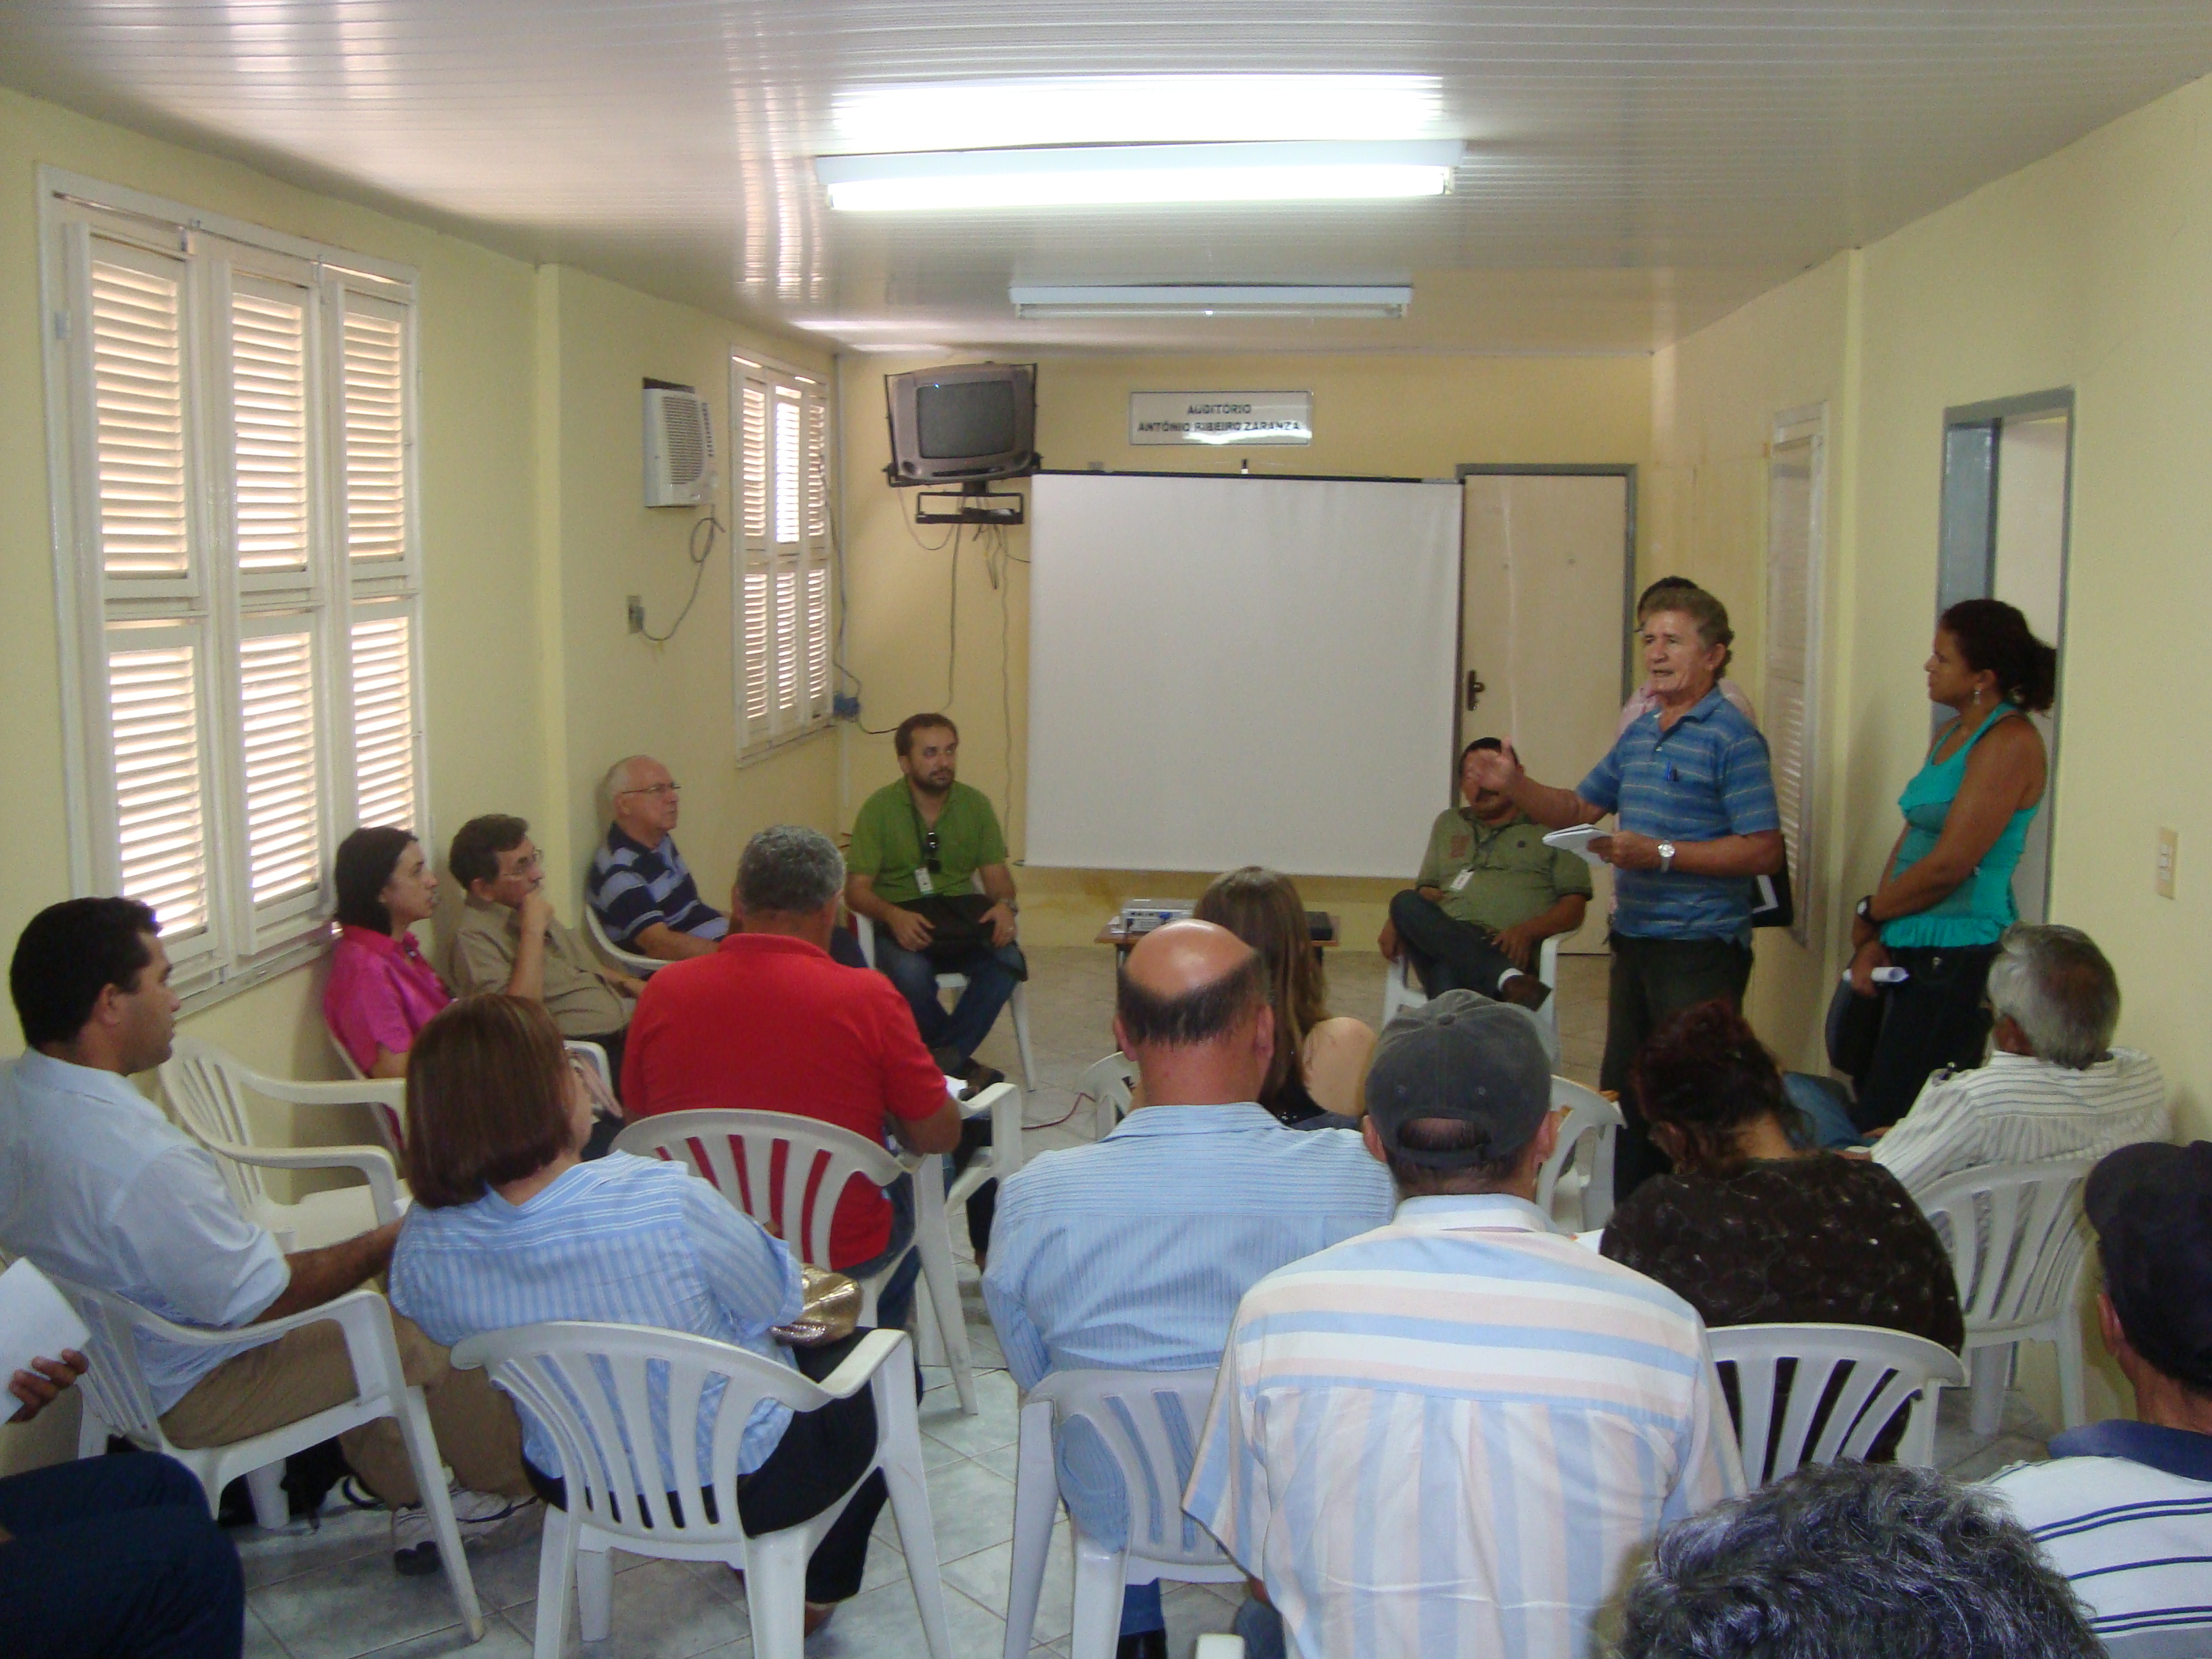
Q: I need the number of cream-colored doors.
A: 1